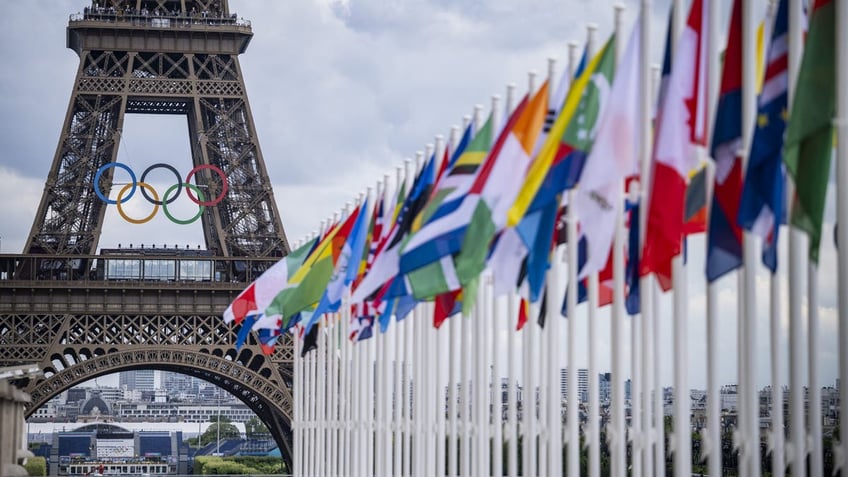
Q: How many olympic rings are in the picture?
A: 5